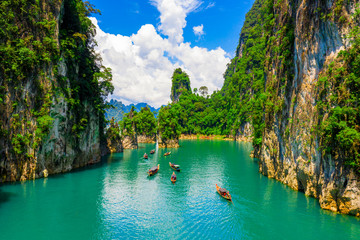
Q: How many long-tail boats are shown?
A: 7